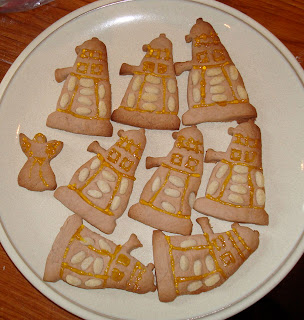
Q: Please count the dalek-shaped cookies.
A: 8